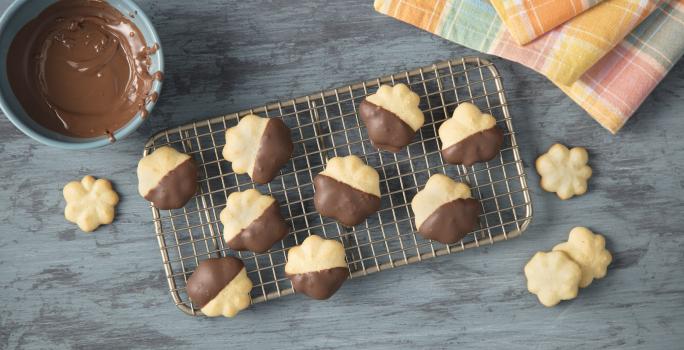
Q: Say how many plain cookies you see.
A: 4